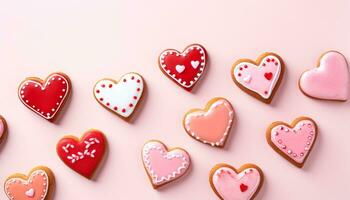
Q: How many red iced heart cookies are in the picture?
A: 3